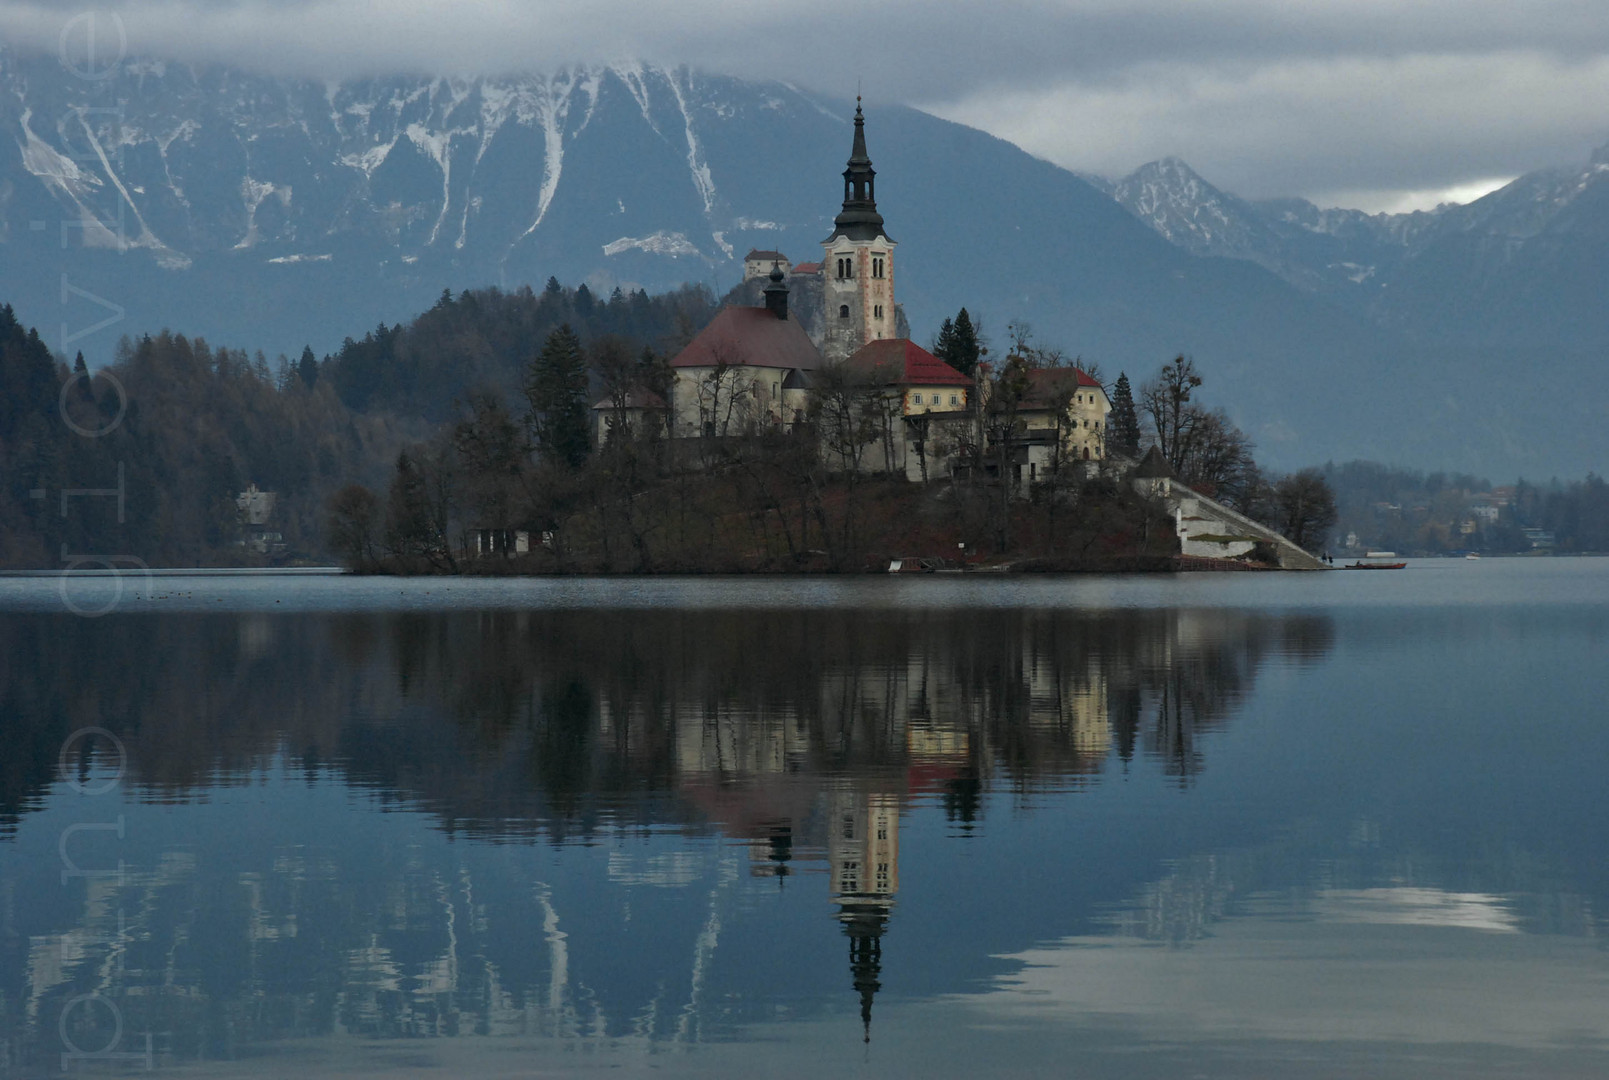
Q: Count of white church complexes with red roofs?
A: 1